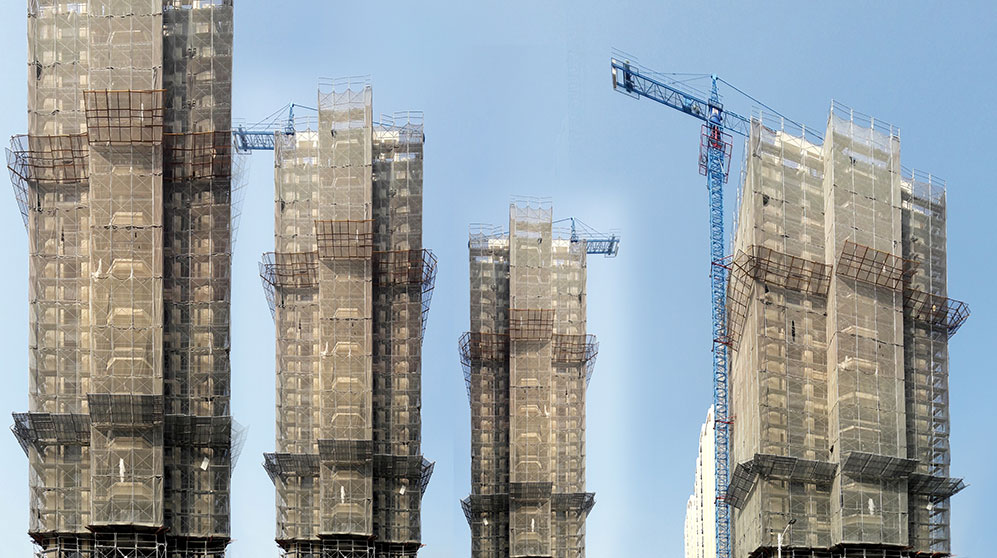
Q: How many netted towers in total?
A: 4